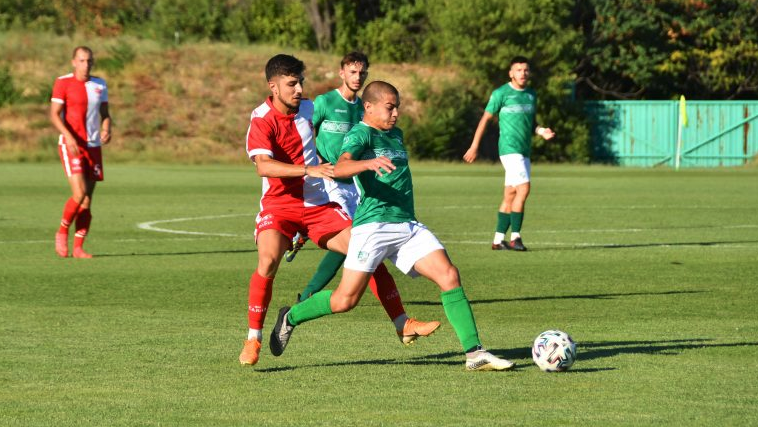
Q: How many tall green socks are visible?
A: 5